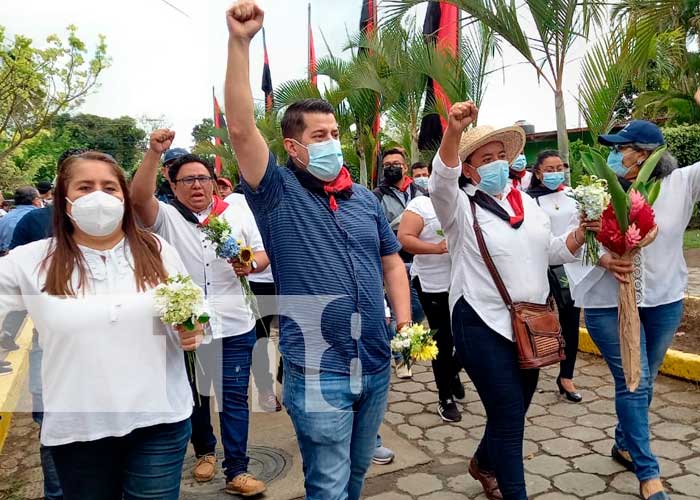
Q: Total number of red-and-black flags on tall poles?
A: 5